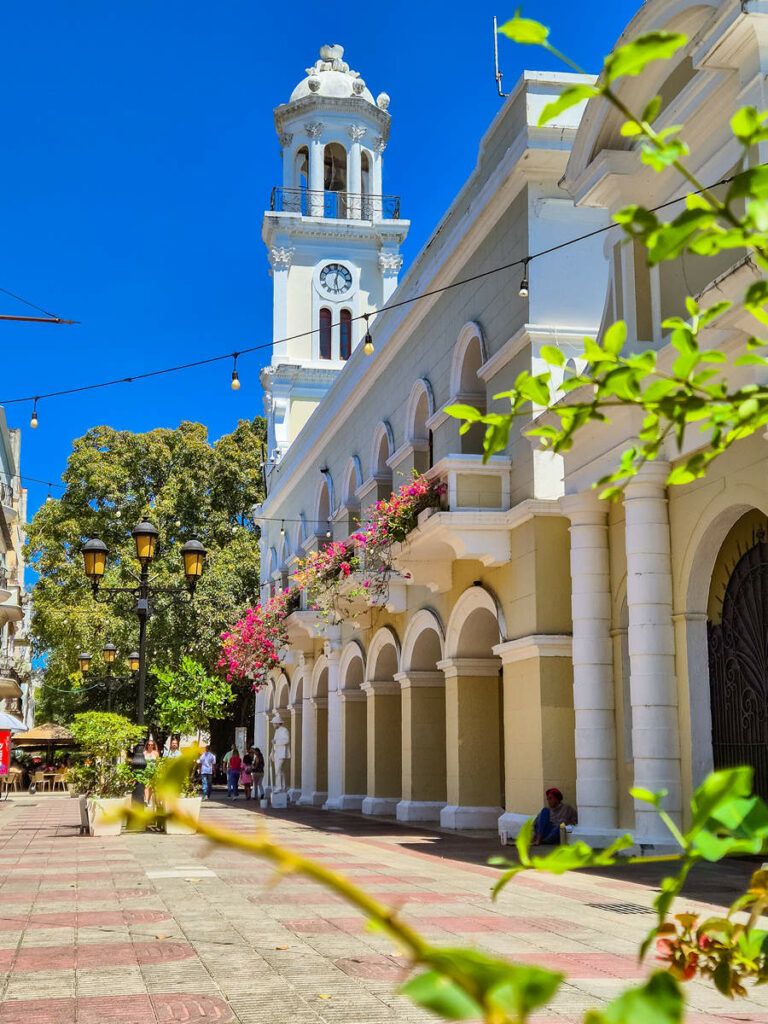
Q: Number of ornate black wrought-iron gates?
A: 1